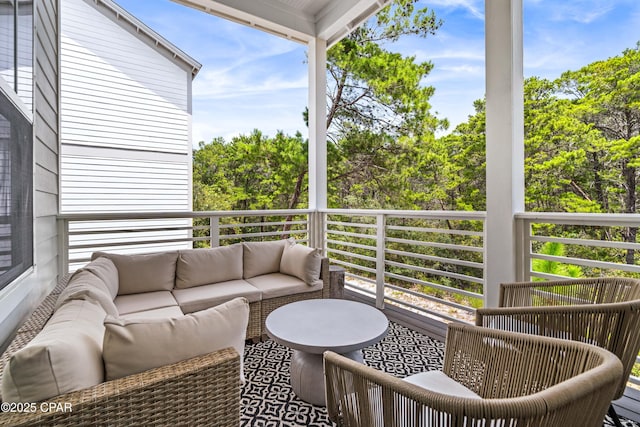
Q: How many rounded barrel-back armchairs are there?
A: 2